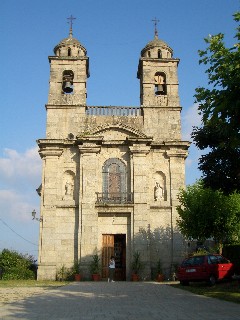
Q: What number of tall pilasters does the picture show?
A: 4